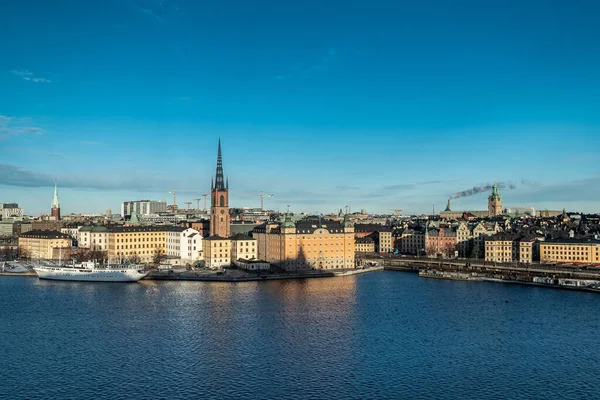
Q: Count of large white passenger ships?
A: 1